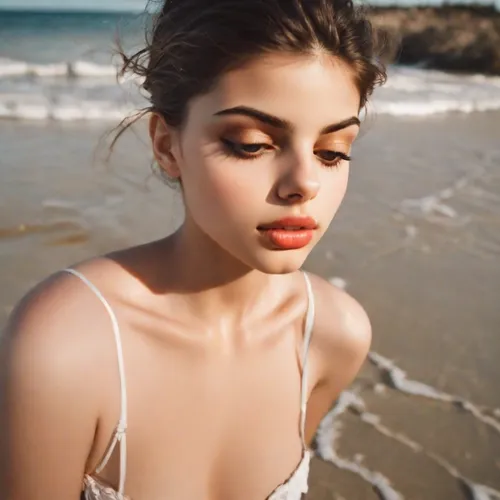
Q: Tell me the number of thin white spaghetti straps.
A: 2